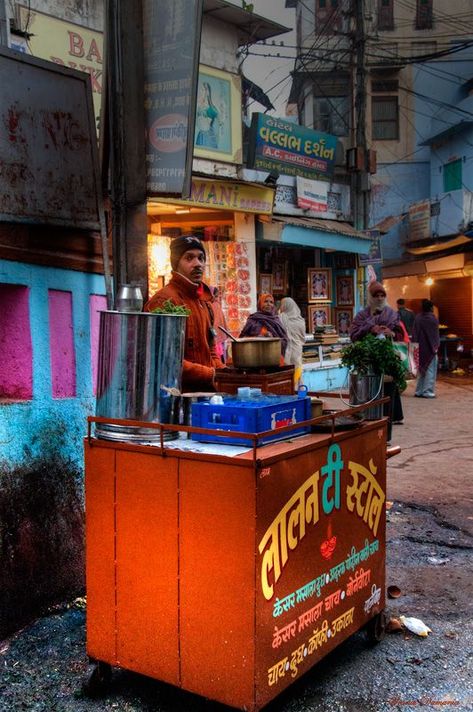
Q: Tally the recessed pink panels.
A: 3